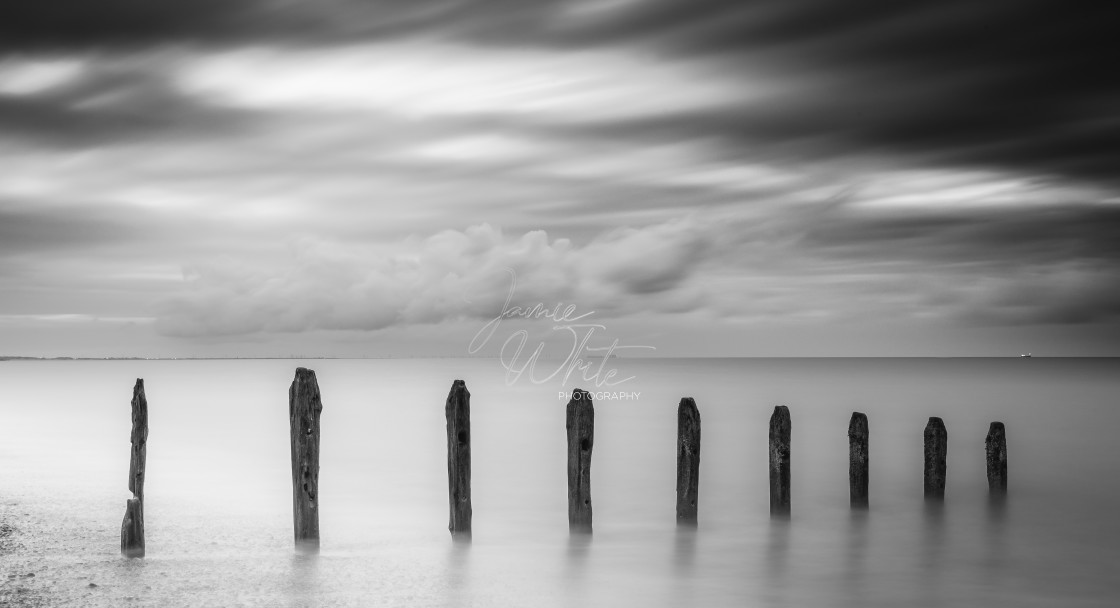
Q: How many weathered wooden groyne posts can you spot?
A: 9